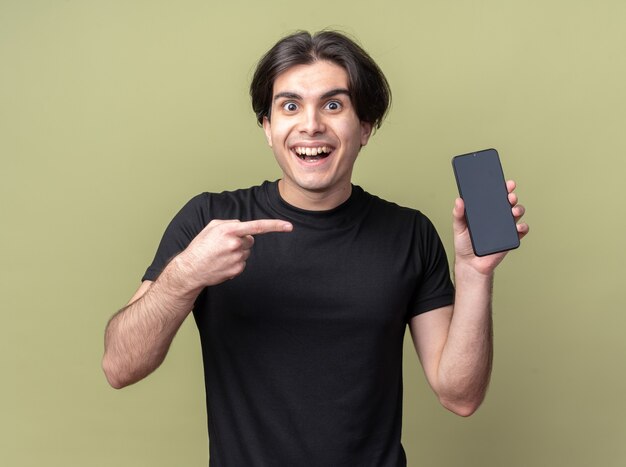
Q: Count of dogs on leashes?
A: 0